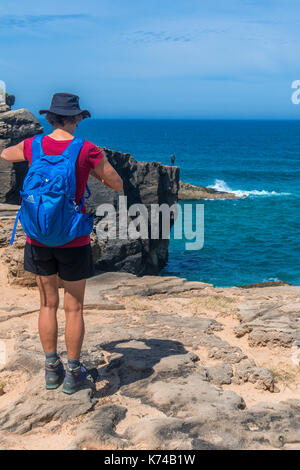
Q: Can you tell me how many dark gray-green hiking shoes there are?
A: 2